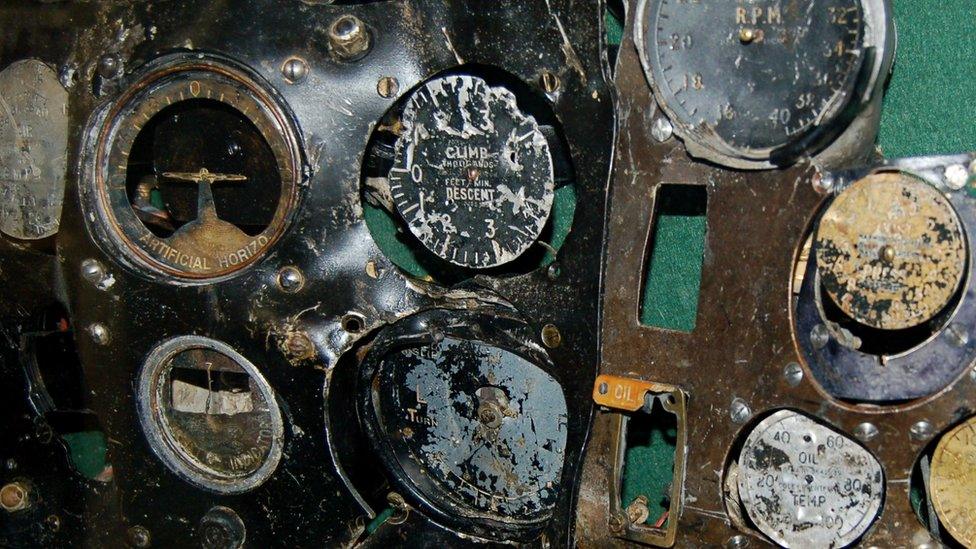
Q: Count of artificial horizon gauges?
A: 1